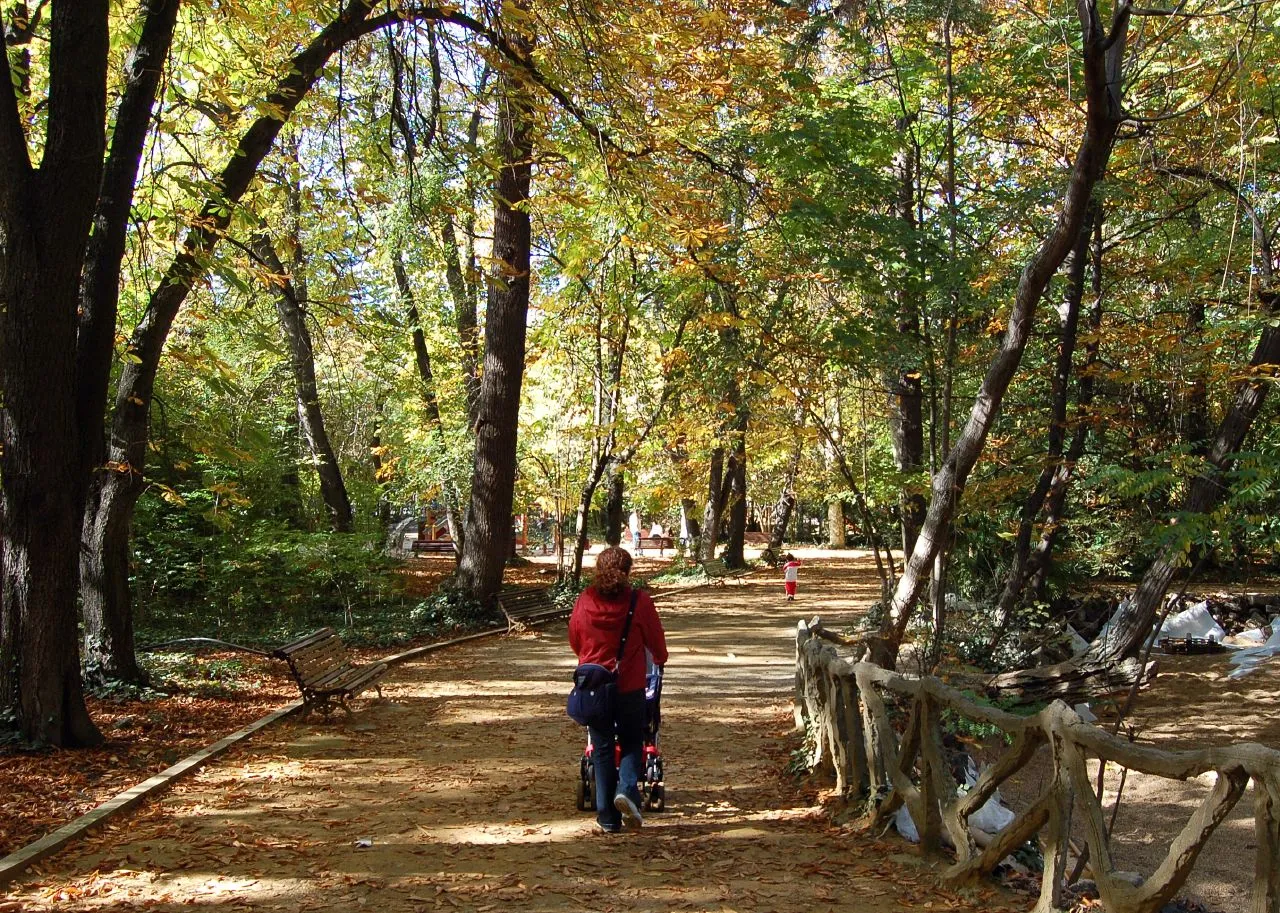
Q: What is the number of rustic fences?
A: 1